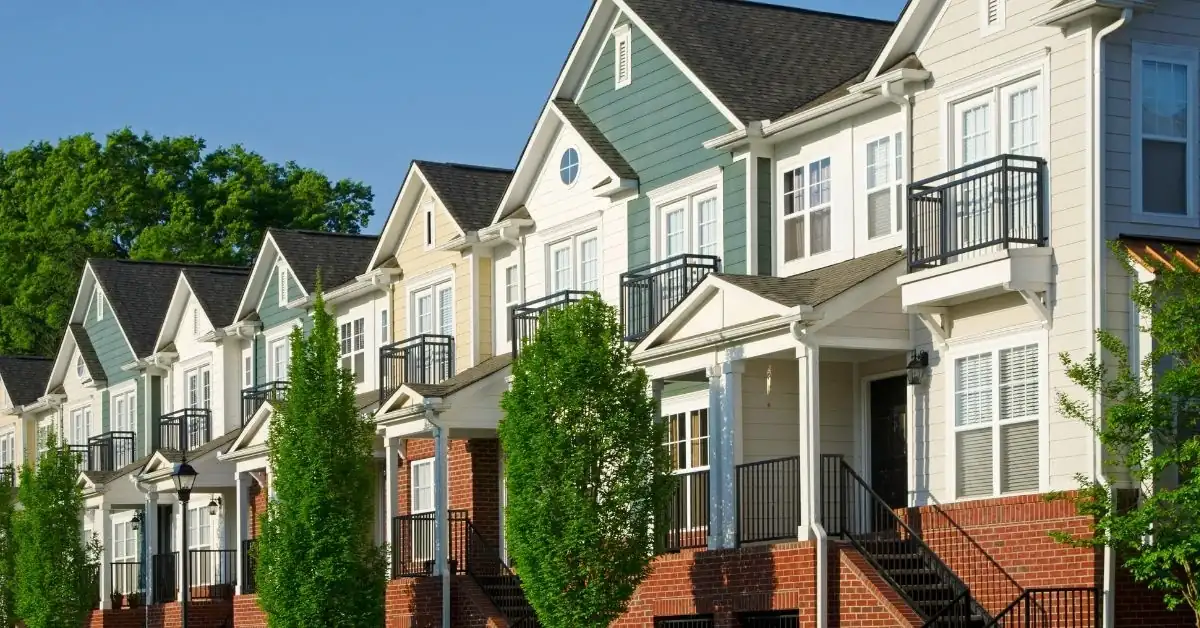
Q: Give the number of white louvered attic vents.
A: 6